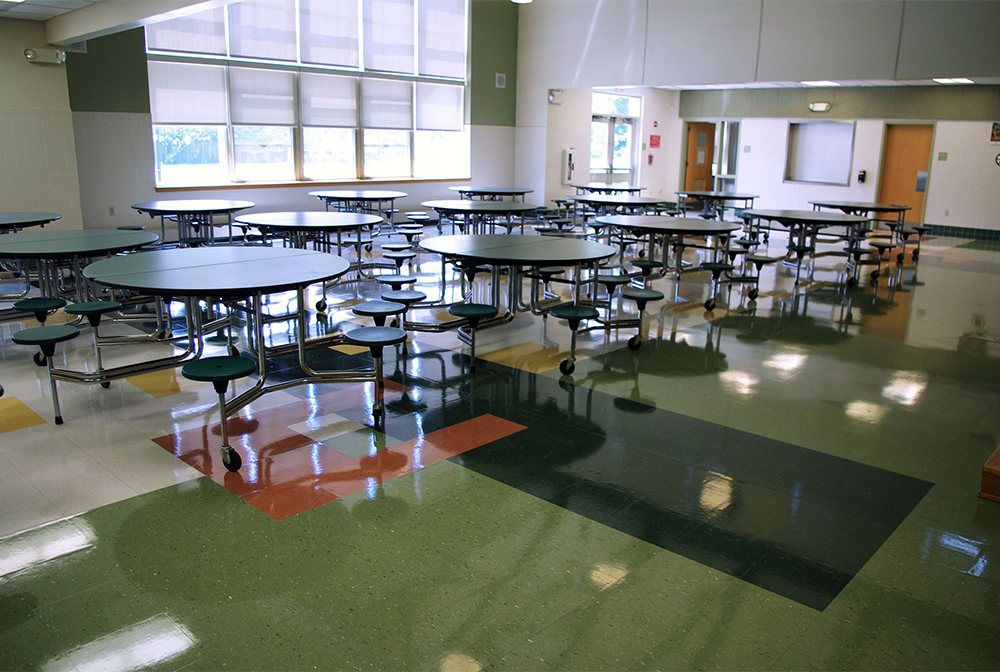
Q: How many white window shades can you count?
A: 10